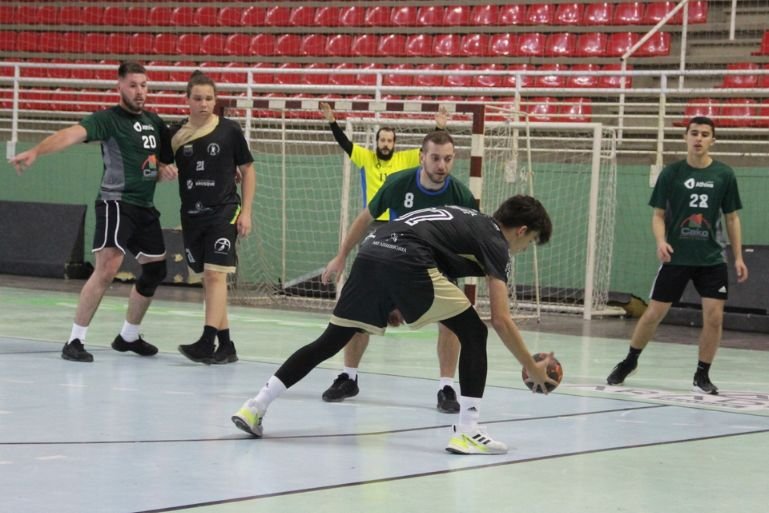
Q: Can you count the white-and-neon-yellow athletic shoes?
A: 2